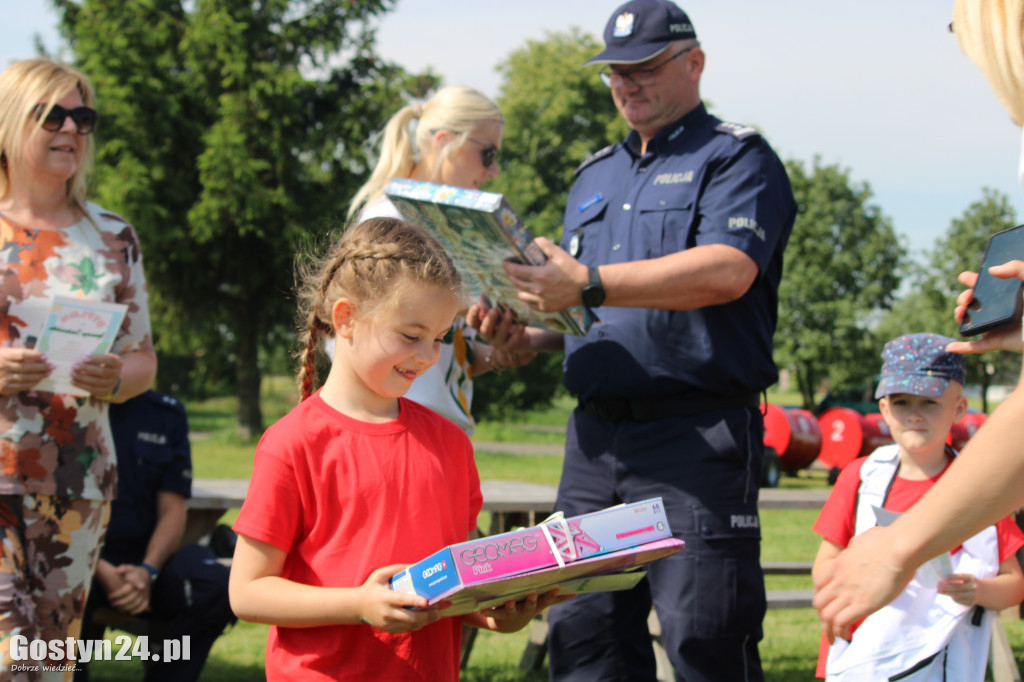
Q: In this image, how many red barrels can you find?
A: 3